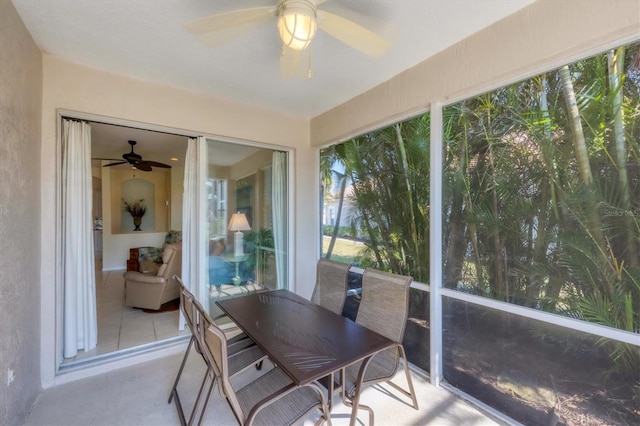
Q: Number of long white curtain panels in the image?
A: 3